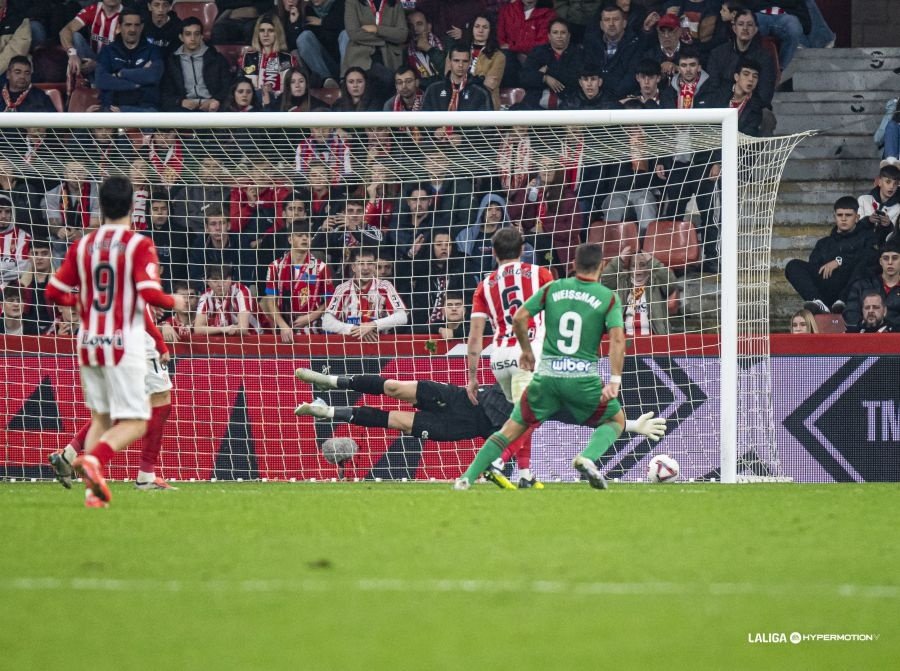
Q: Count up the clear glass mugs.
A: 0